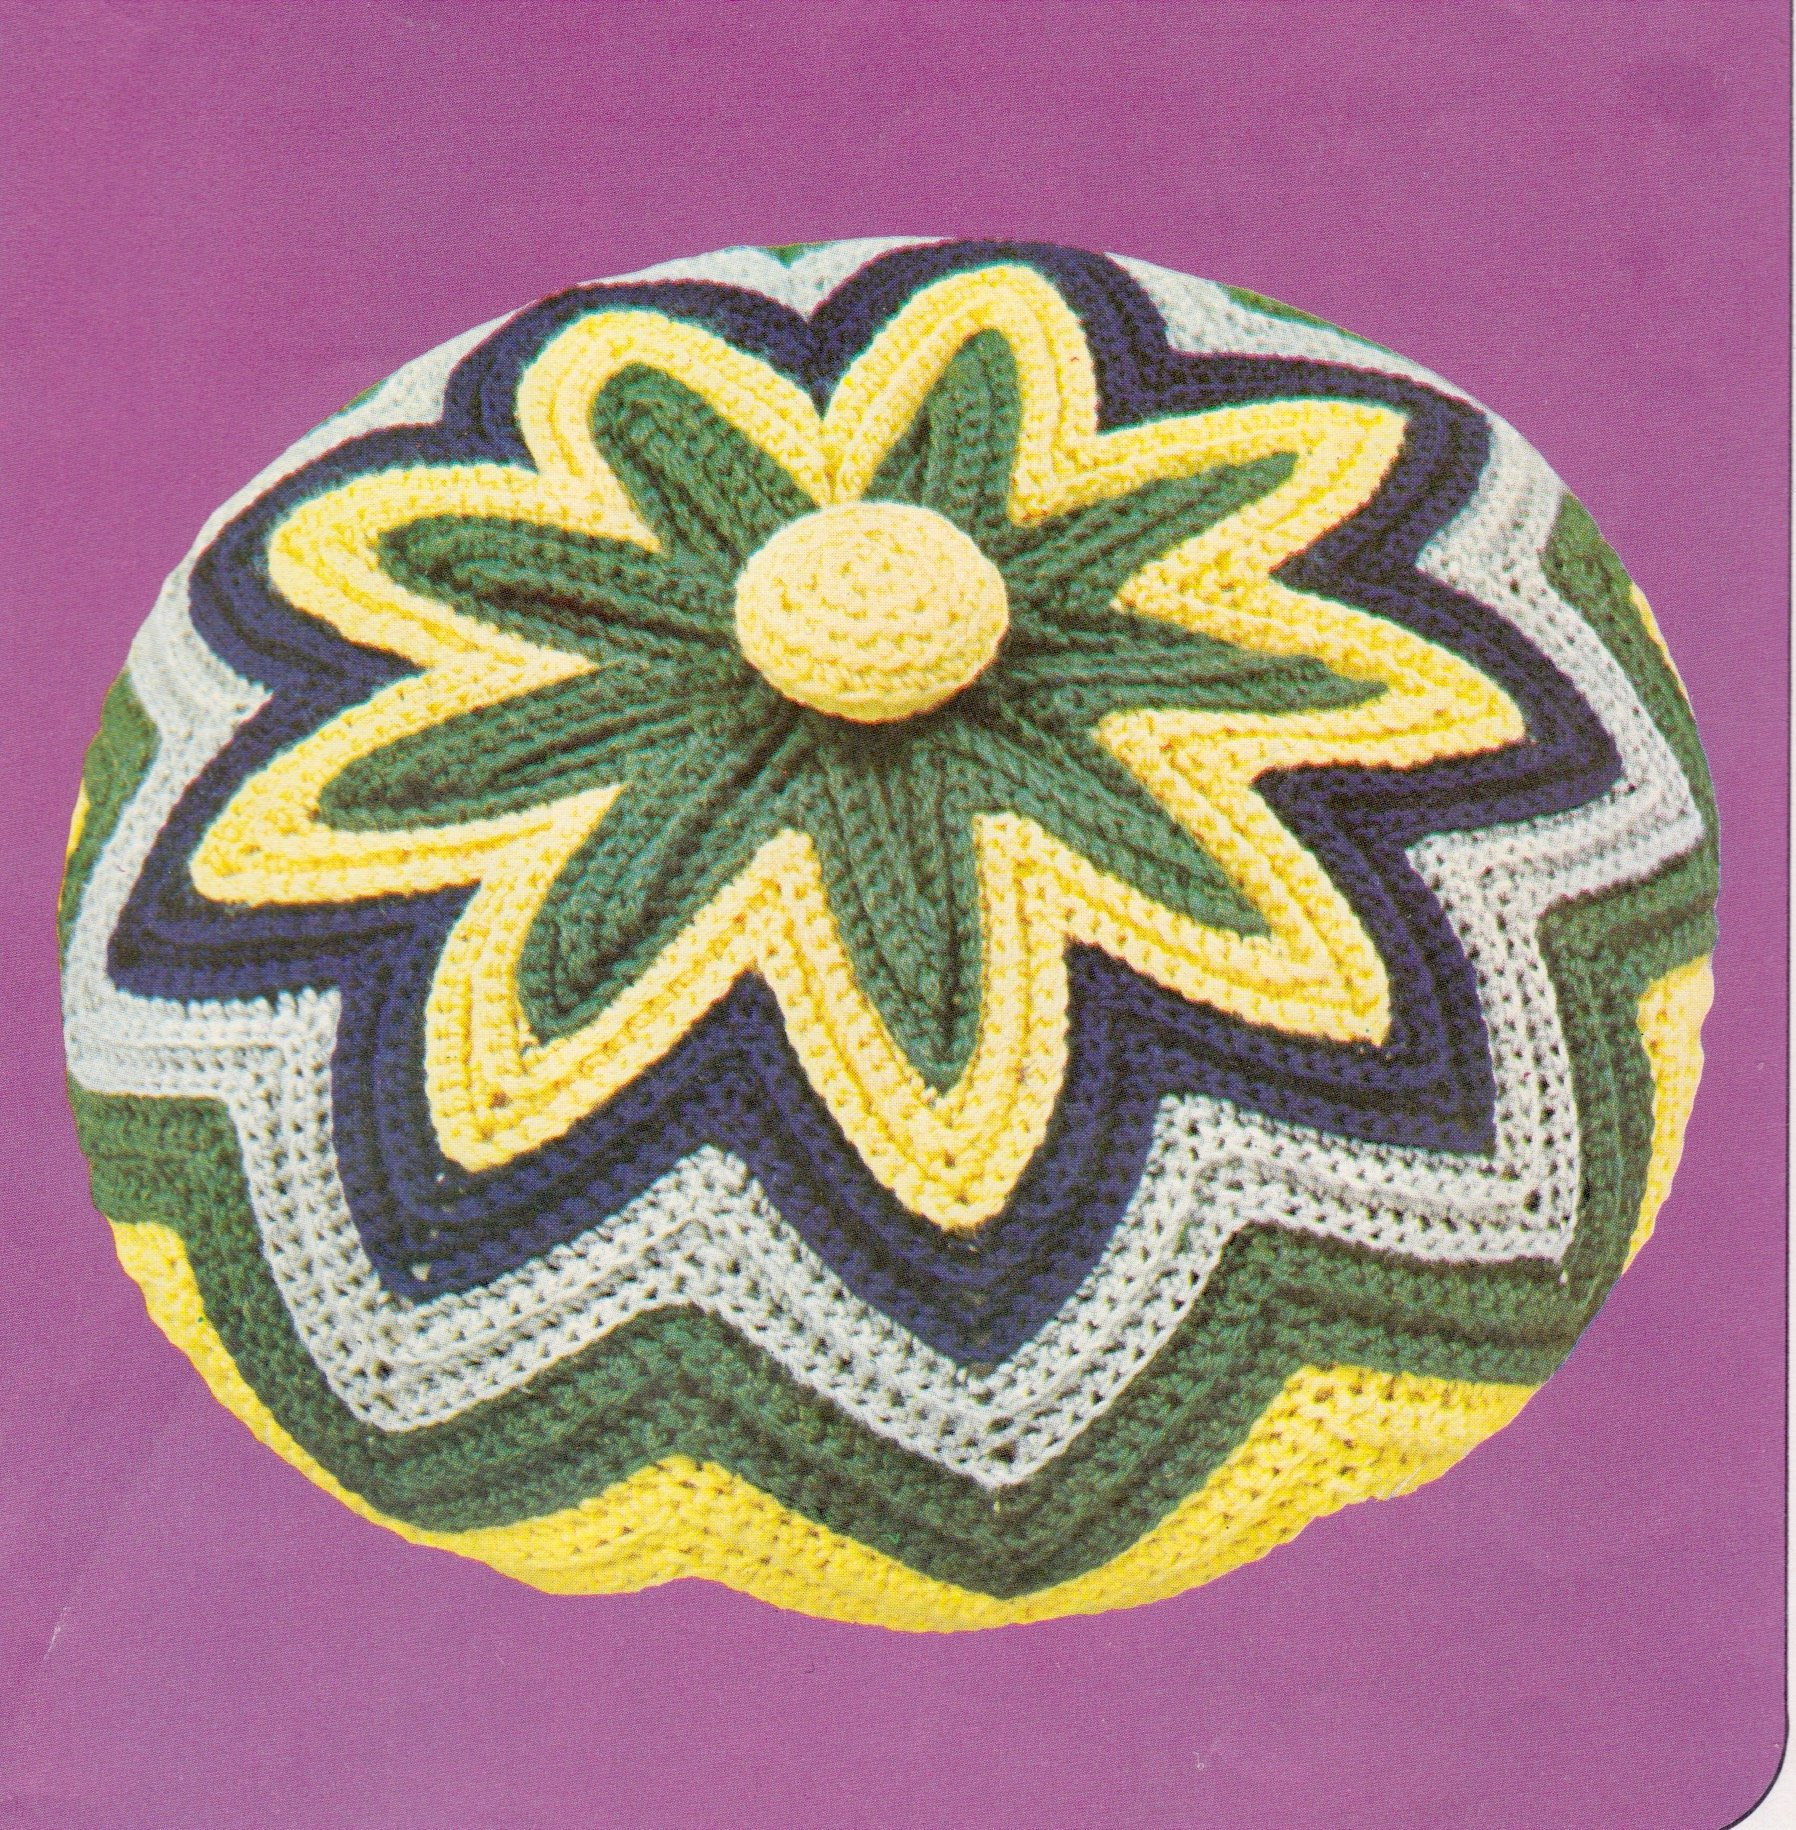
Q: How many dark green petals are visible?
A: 9